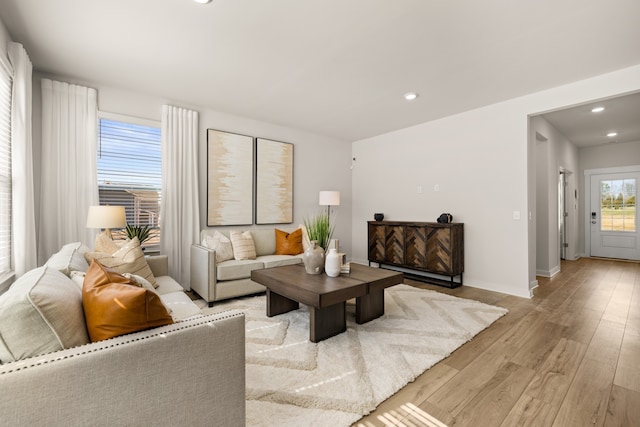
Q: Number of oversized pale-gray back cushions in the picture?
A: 2